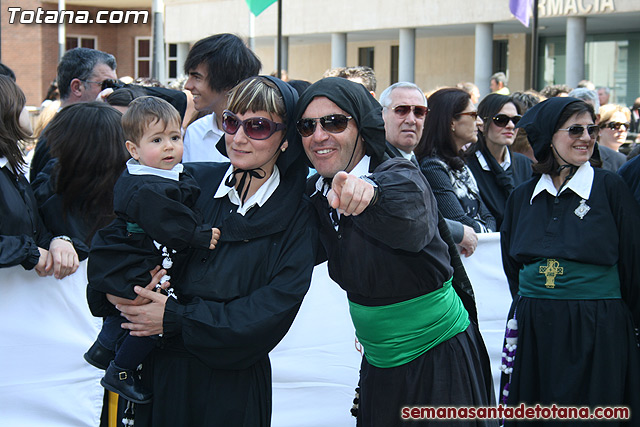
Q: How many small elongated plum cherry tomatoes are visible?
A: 0